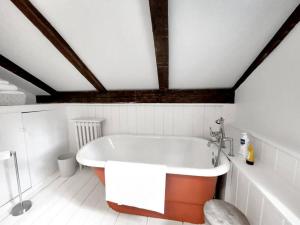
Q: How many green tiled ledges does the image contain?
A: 0